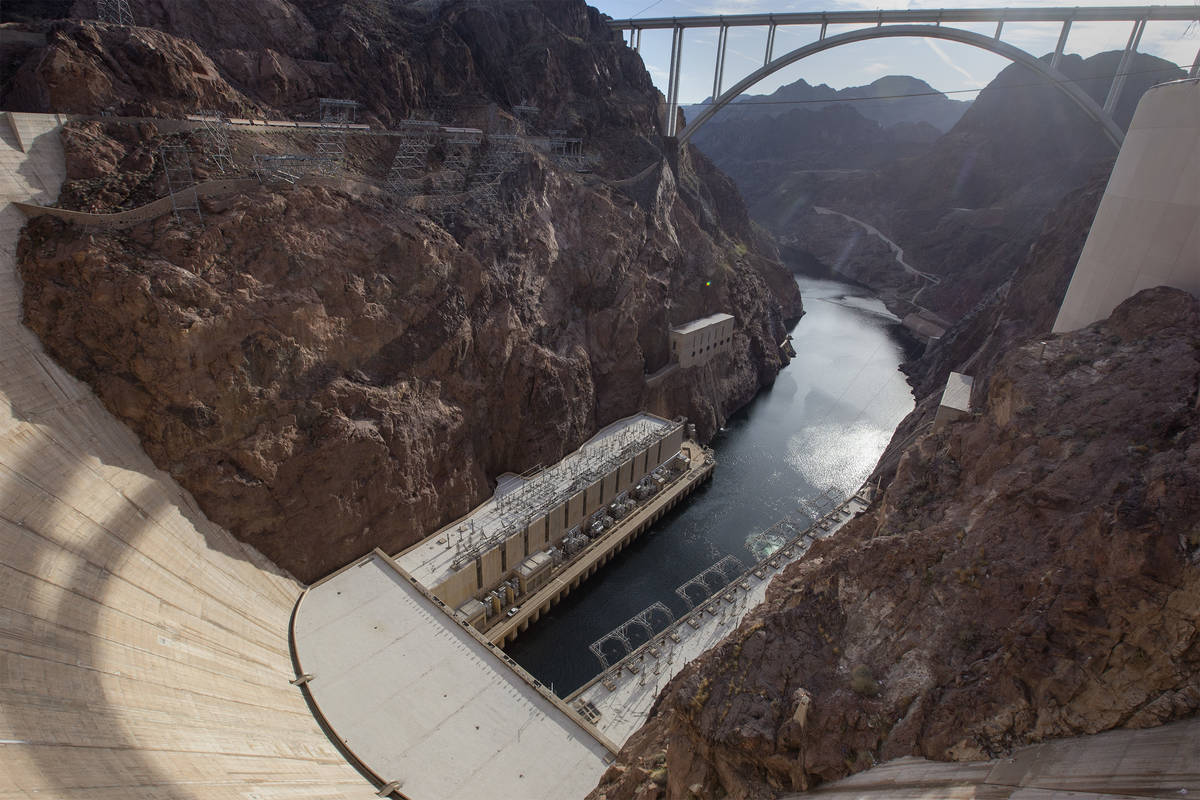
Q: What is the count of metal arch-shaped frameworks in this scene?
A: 4